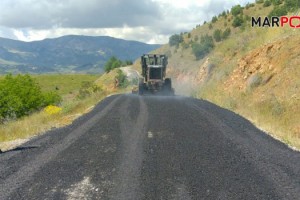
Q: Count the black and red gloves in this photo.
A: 0